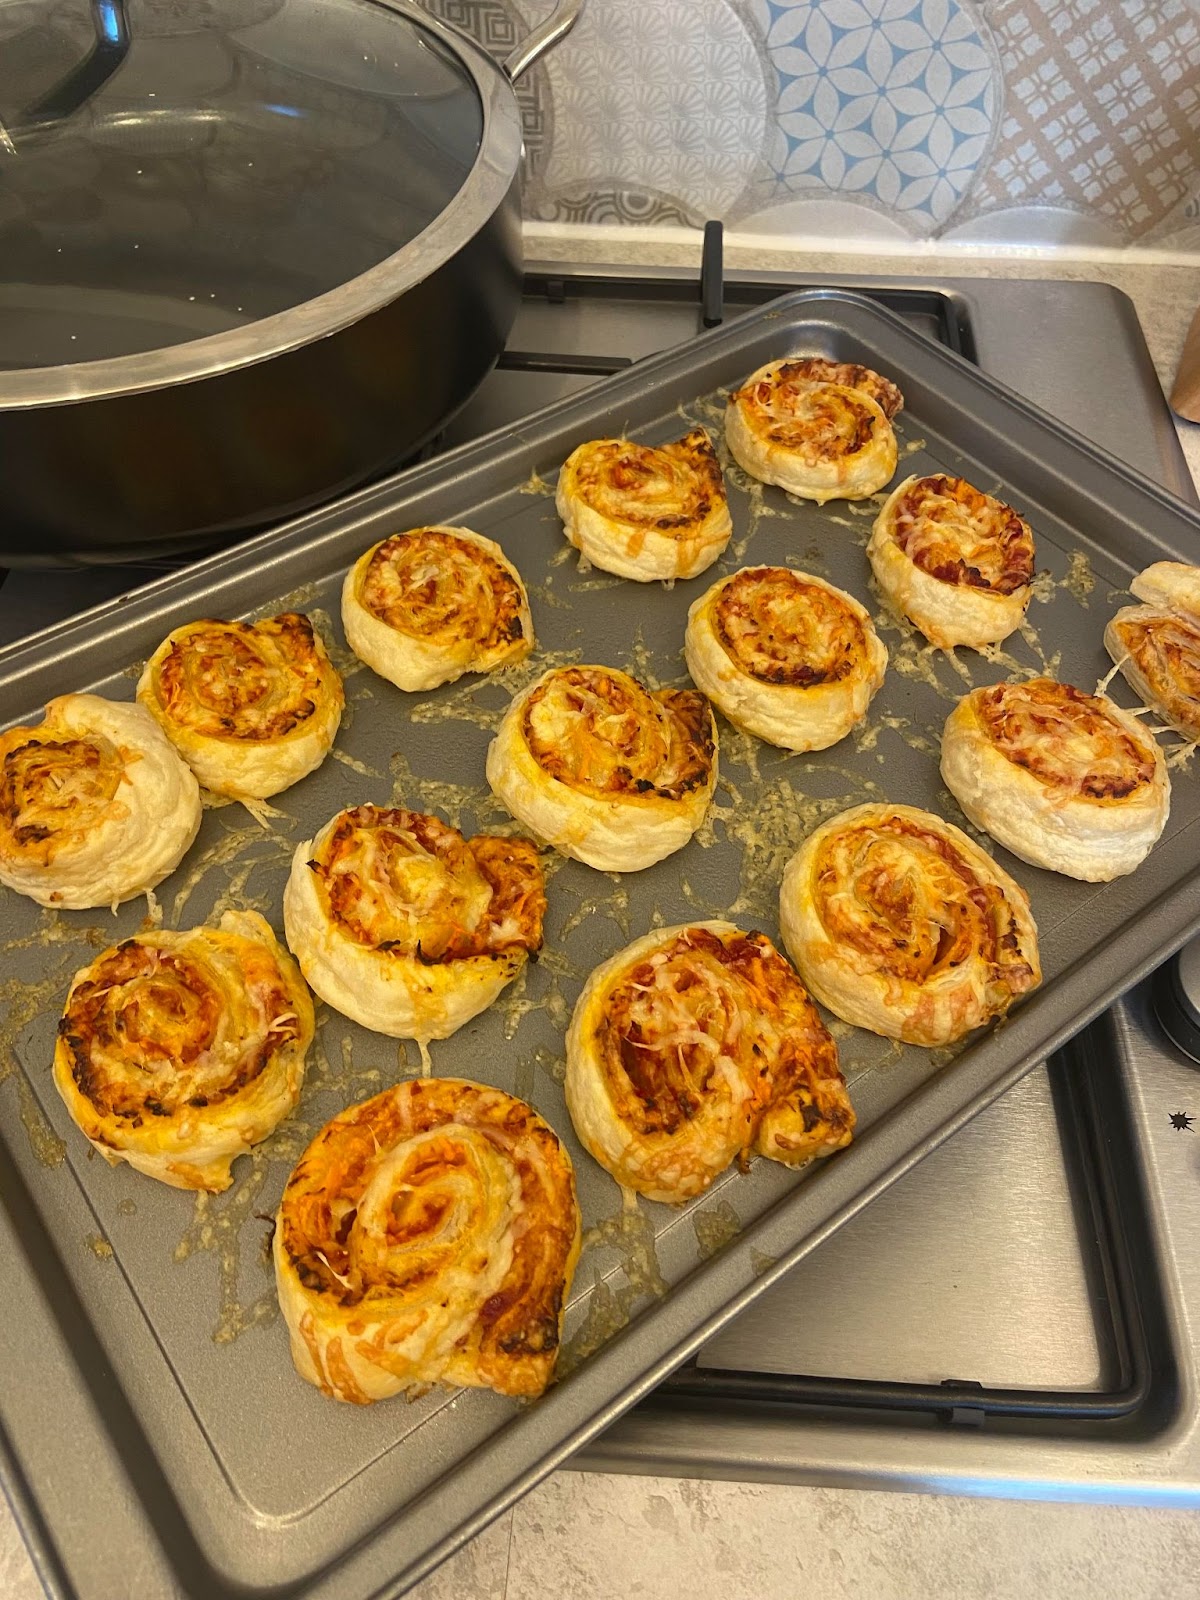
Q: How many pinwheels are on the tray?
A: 15